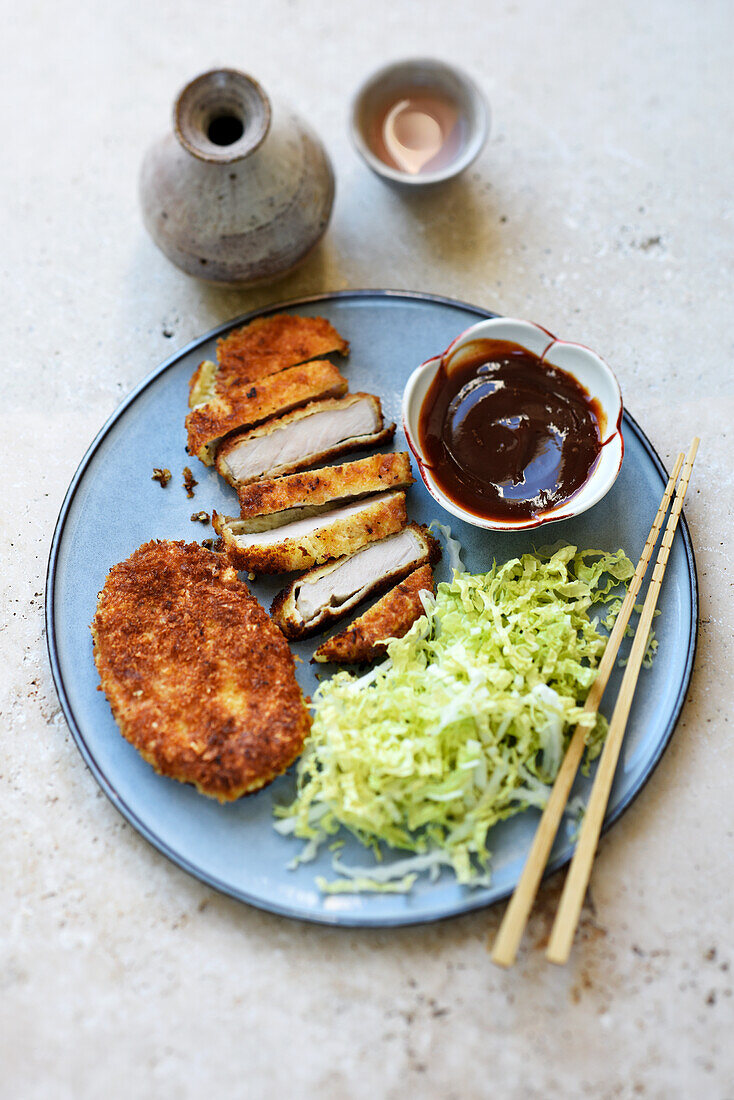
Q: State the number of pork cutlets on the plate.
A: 2